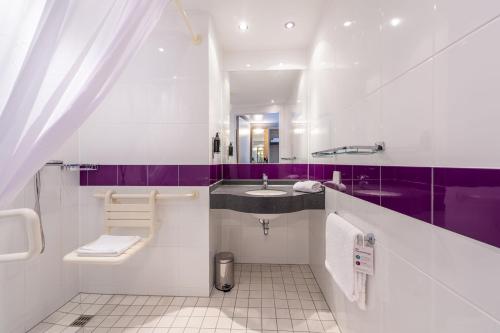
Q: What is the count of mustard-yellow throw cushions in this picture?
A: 0